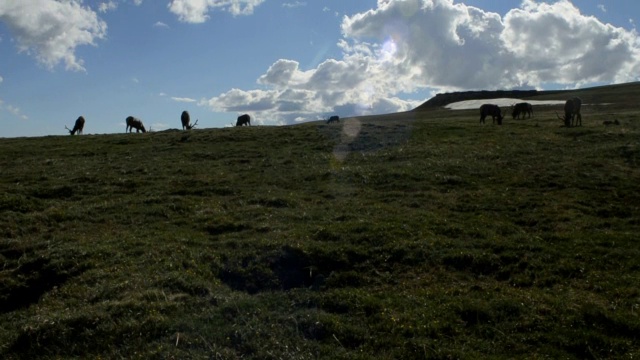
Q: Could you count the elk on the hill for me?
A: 8